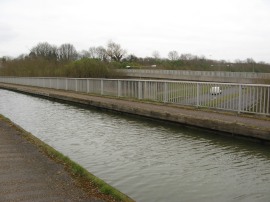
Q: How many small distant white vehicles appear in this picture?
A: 1